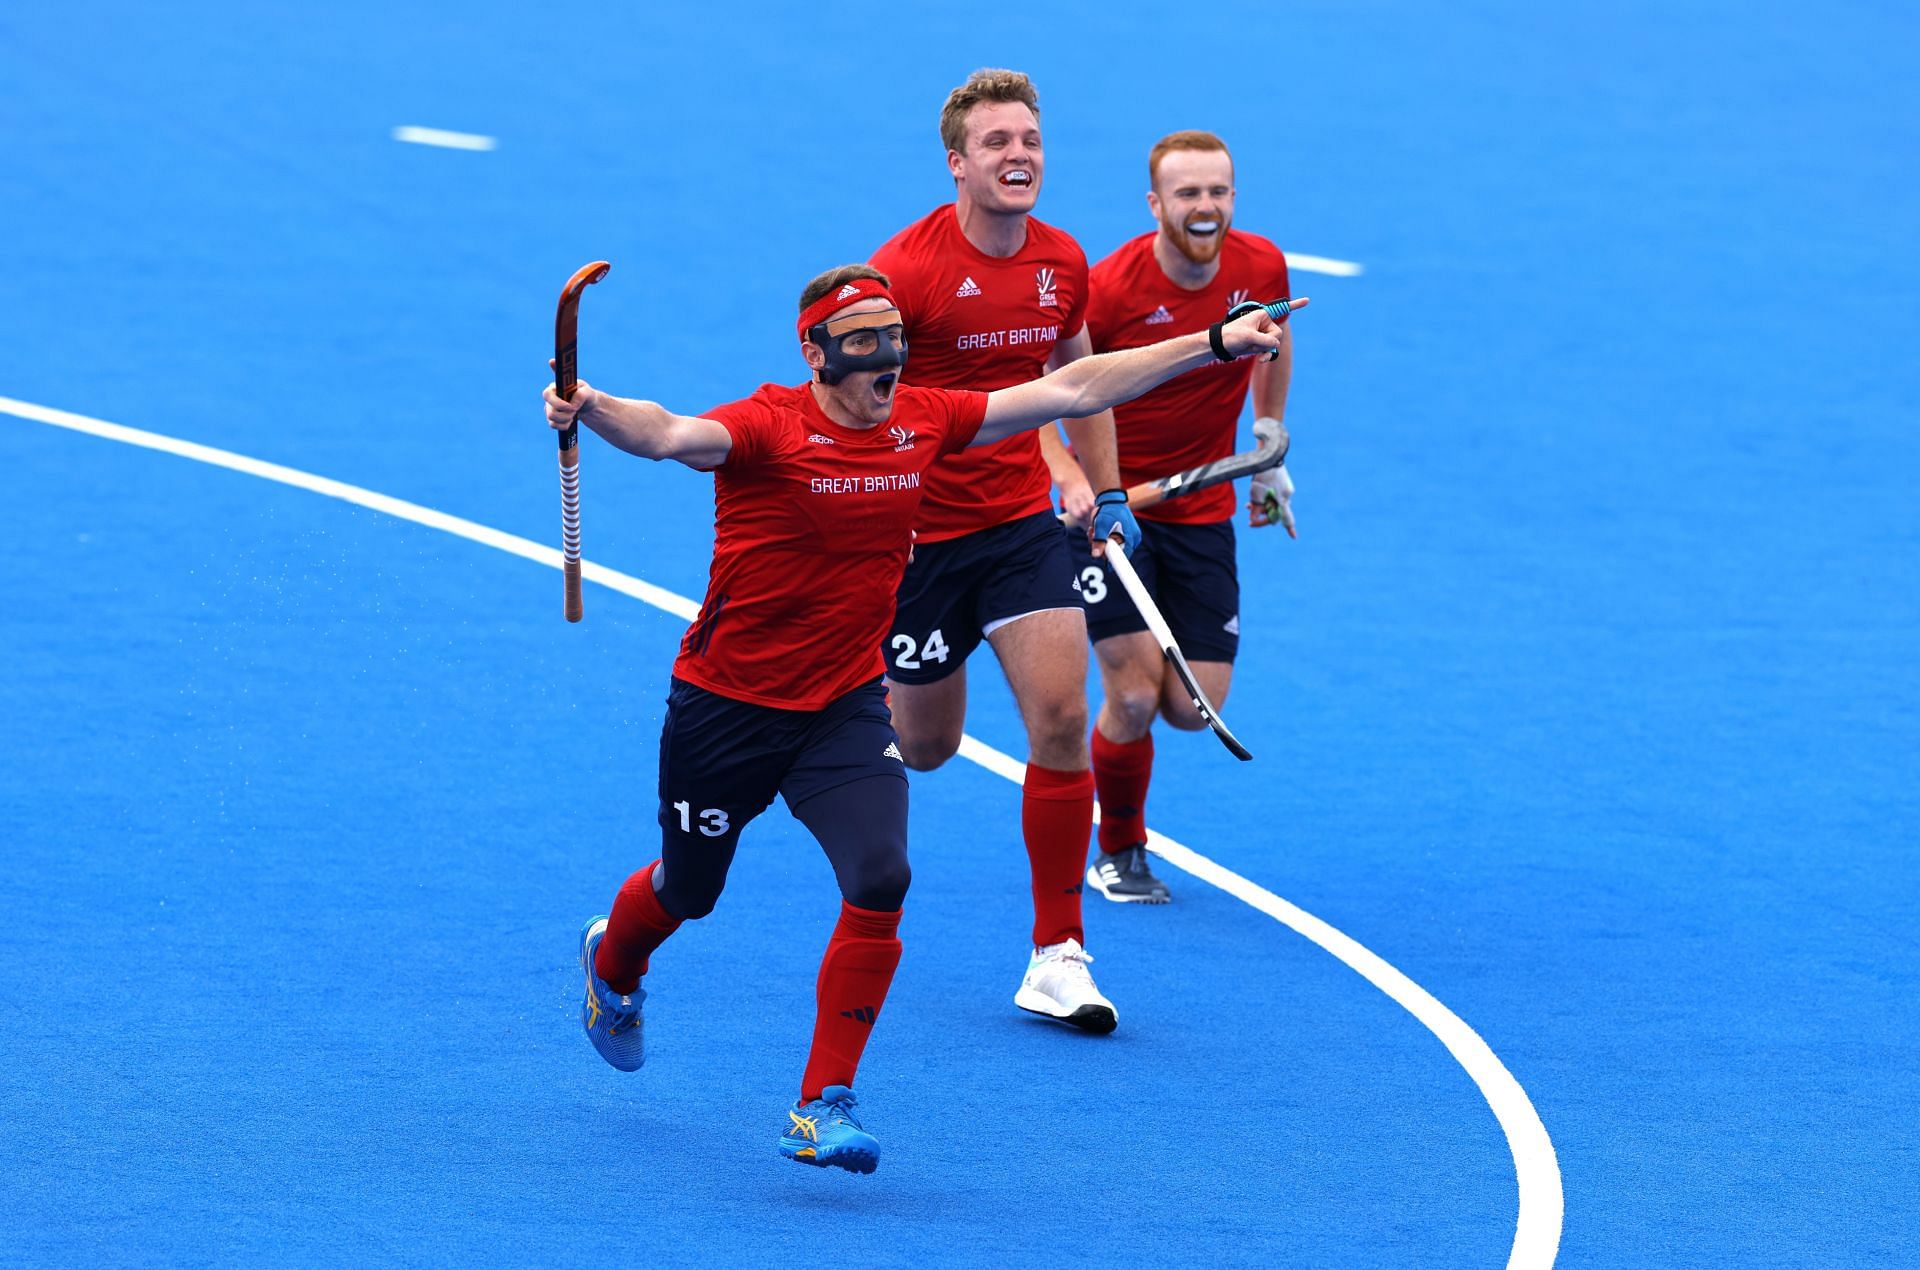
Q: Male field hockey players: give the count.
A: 3